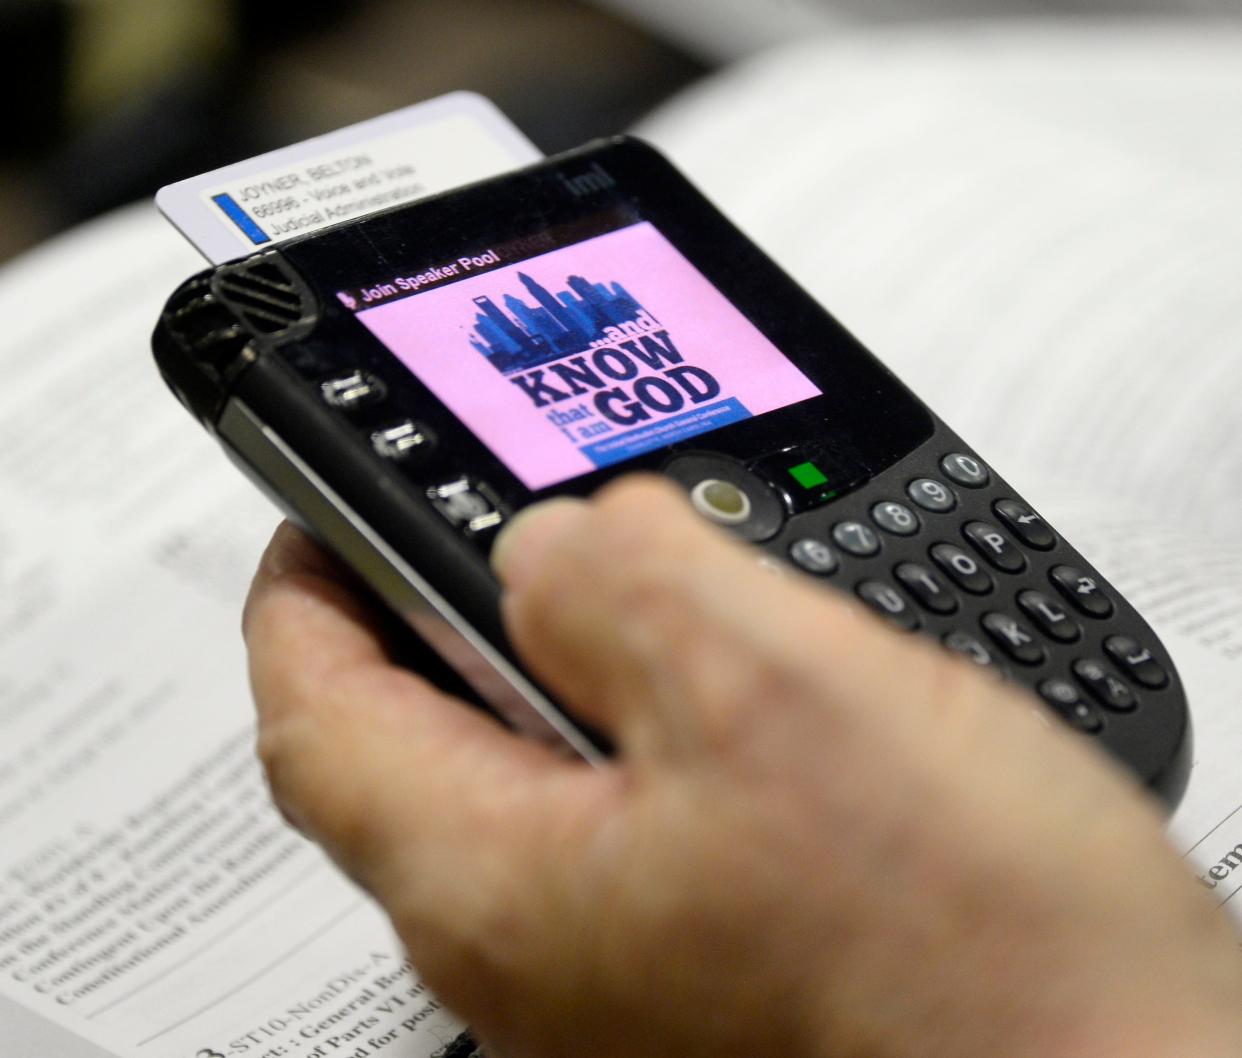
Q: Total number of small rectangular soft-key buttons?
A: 3